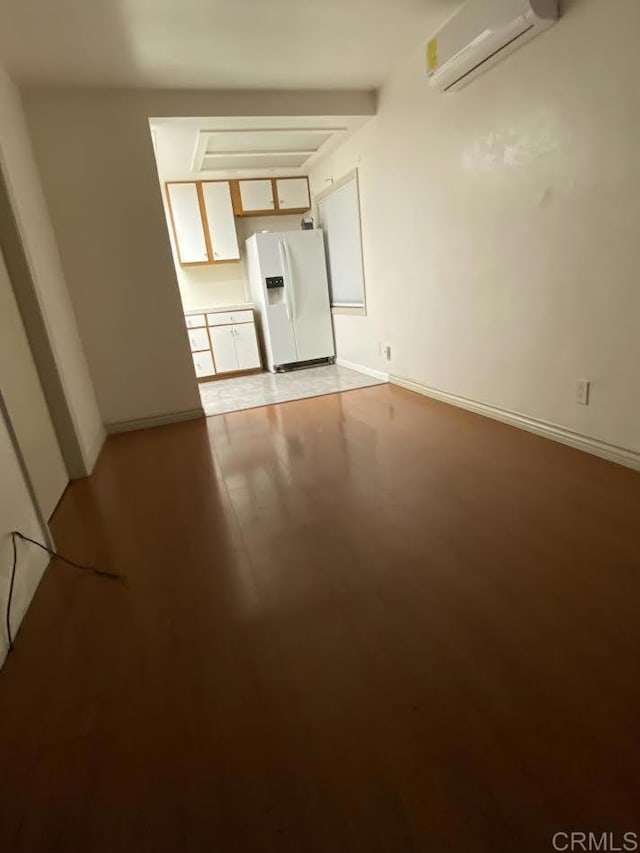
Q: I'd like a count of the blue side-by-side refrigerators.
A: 0